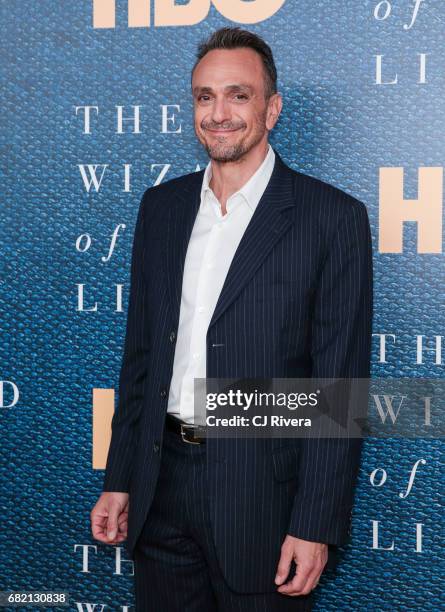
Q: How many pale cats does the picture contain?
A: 0